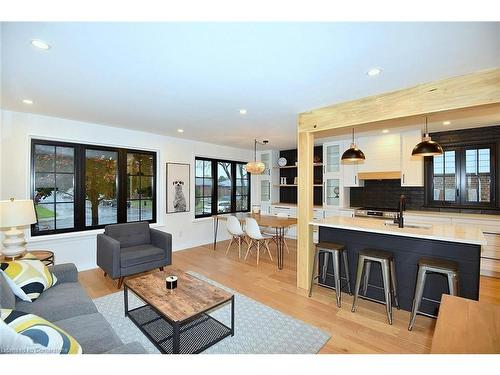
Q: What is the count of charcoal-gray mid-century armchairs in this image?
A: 1